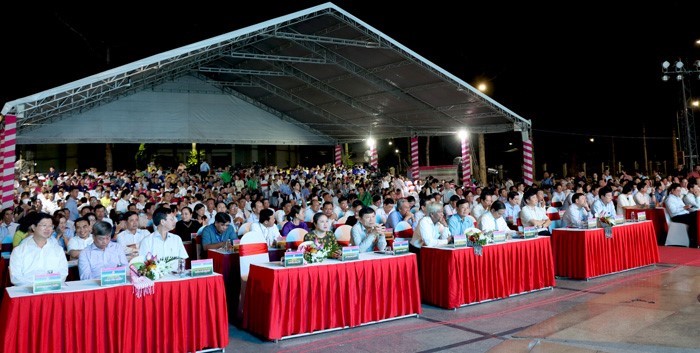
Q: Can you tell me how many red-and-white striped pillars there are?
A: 6